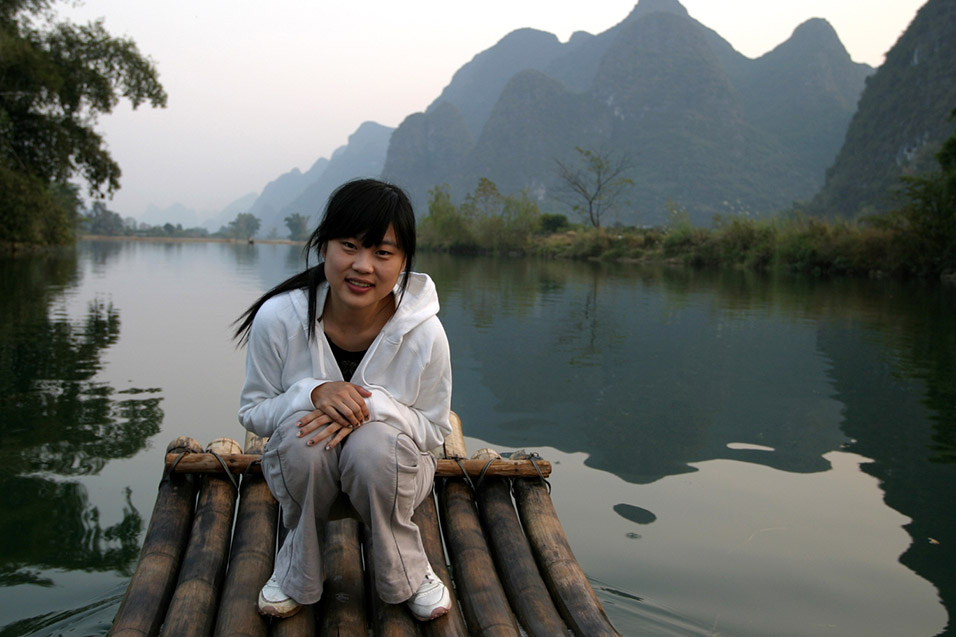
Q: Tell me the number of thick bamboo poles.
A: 10